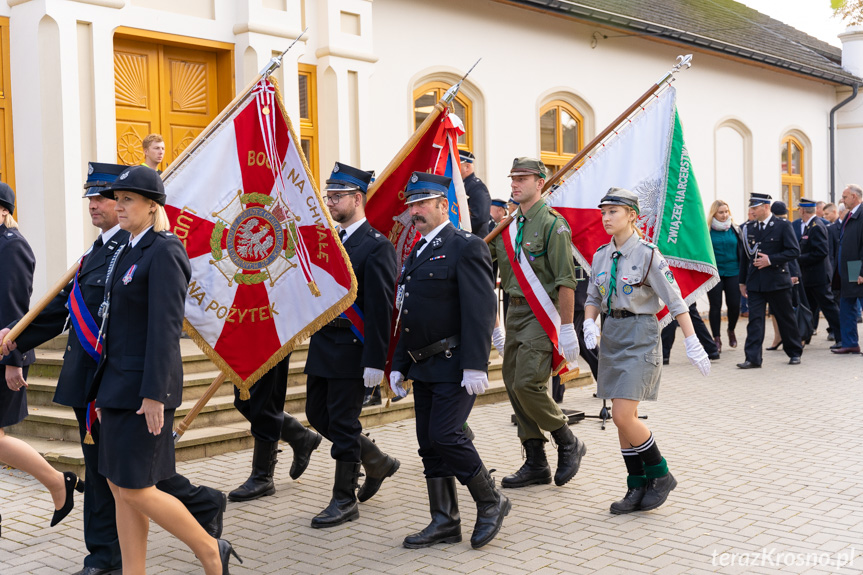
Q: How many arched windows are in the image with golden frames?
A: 3